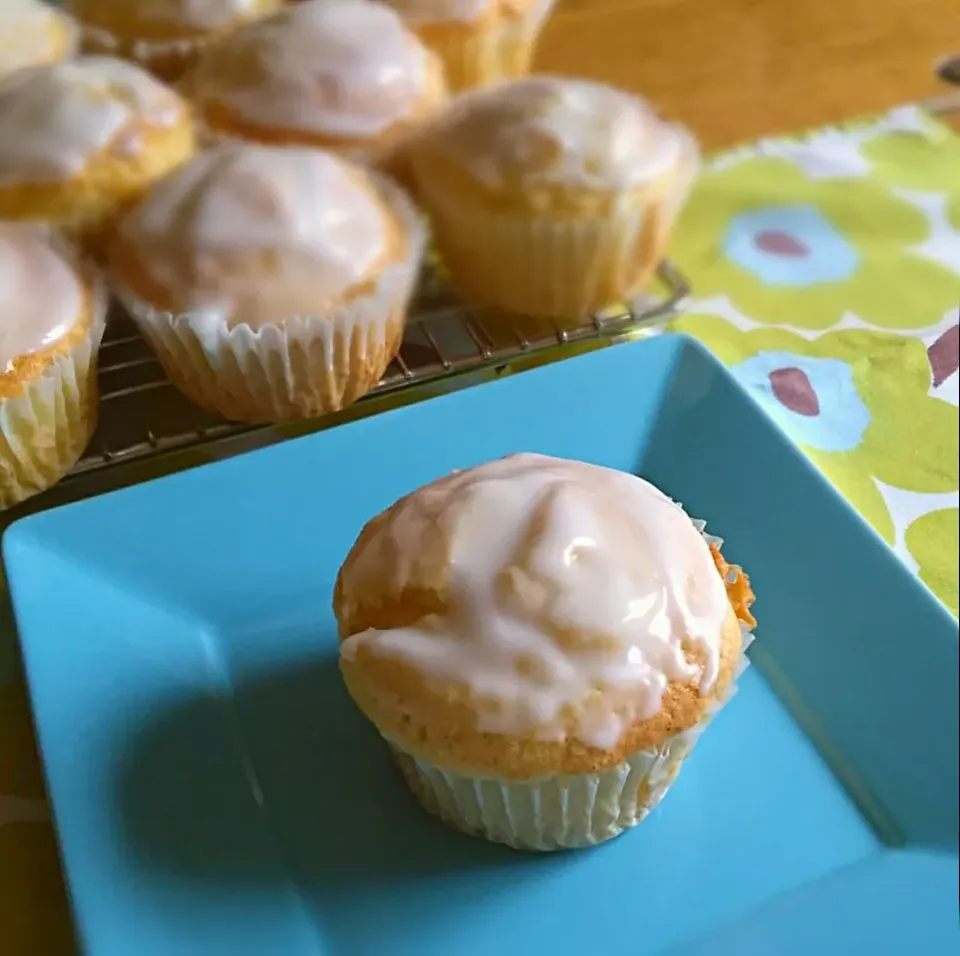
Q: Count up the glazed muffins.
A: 9